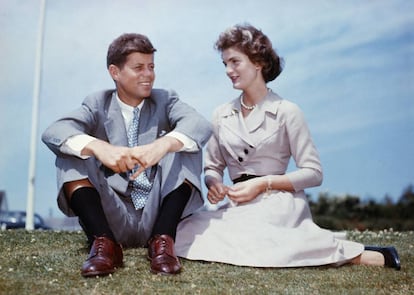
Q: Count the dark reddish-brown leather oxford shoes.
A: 2